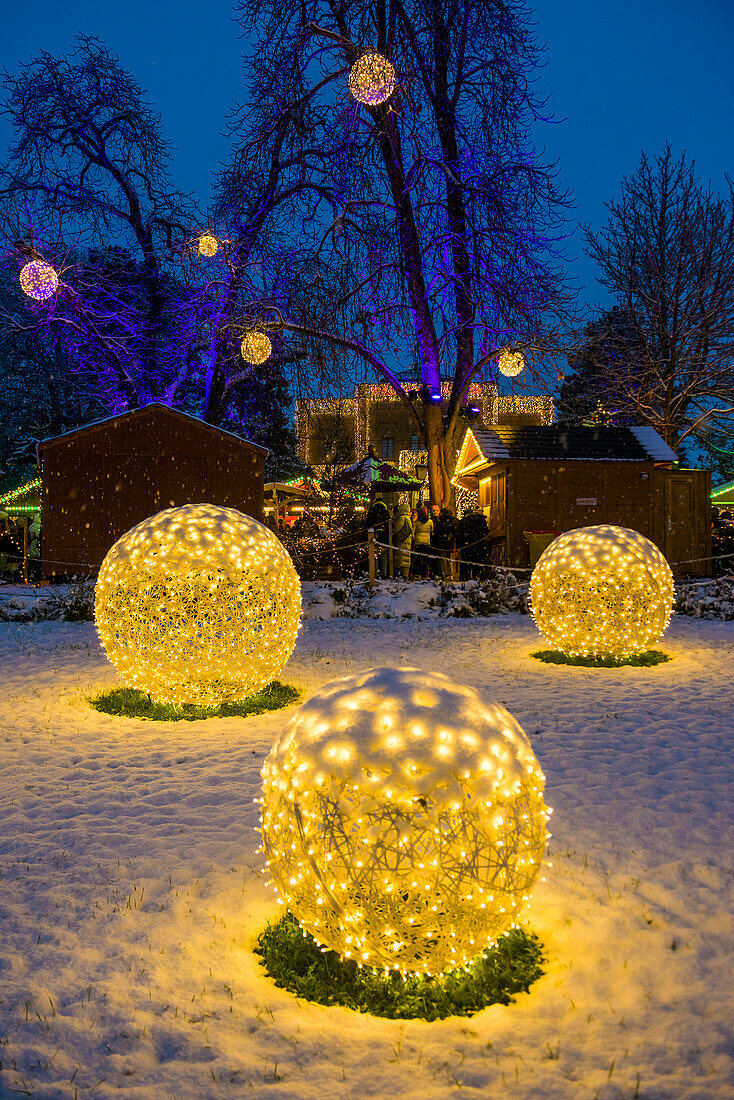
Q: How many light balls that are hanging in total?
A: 5